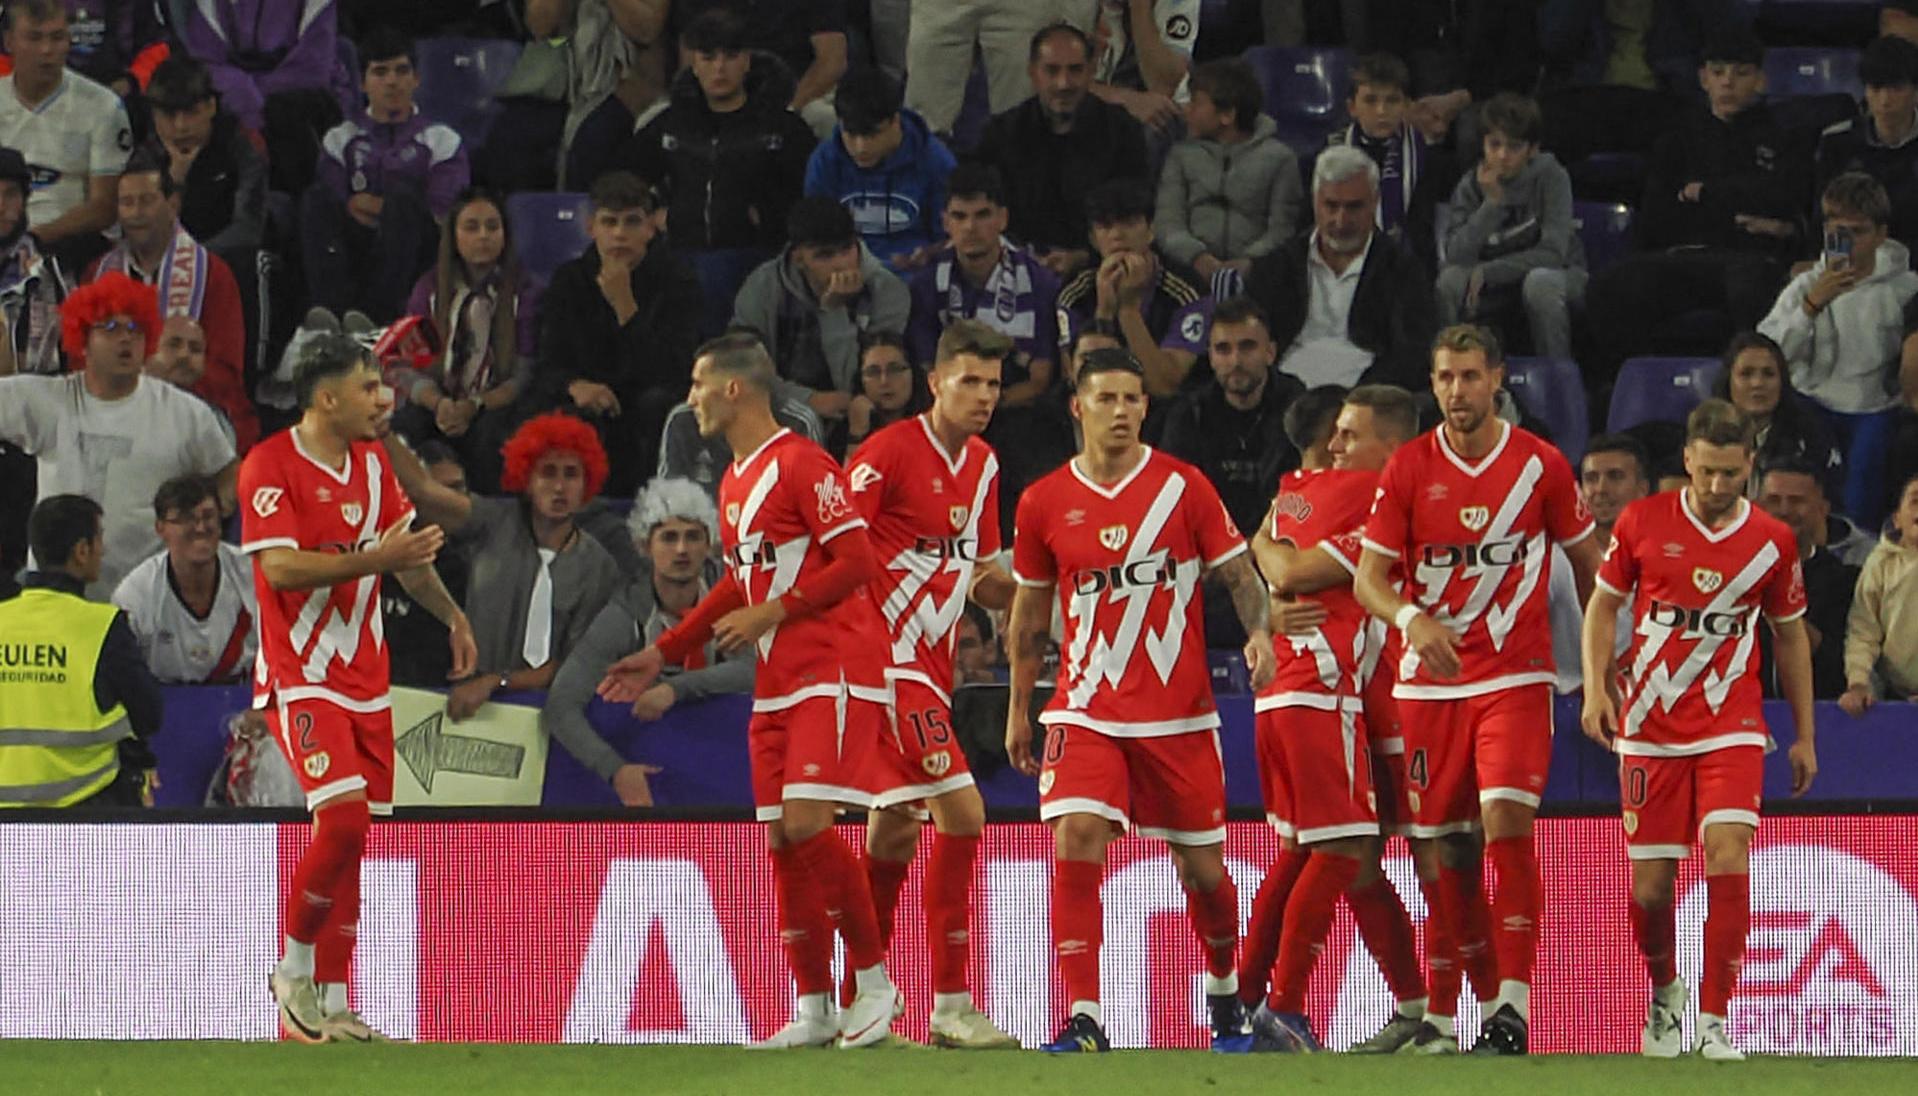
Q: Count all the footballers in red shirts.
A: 8